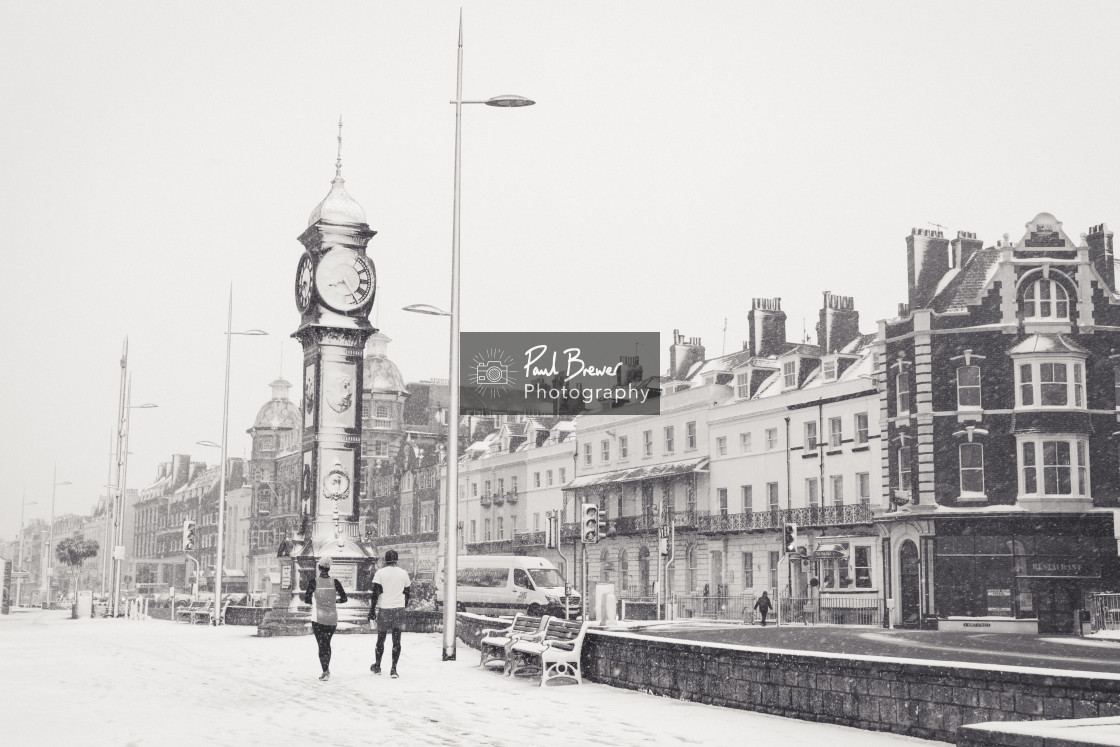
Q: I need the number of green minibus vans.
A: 0